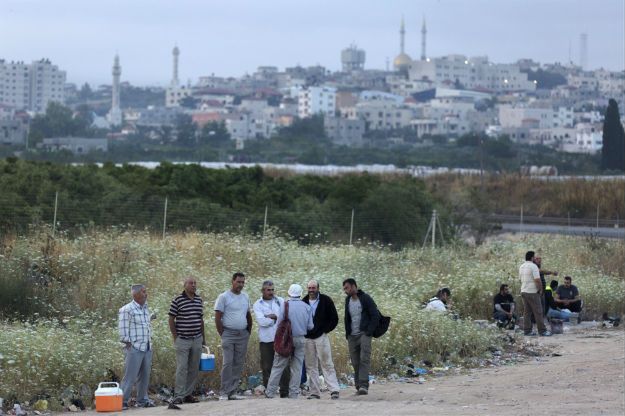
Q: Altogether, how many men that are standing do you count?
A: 9